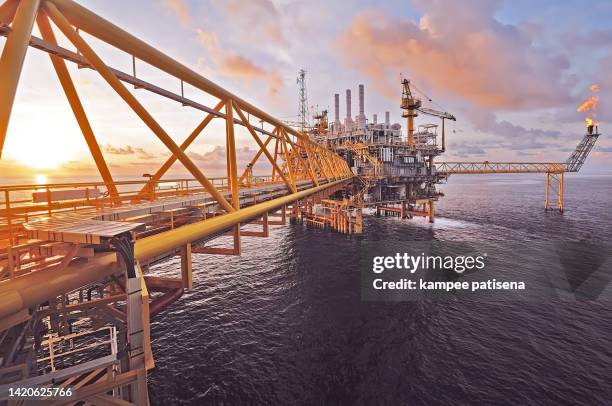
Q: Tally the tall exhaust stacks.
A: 3